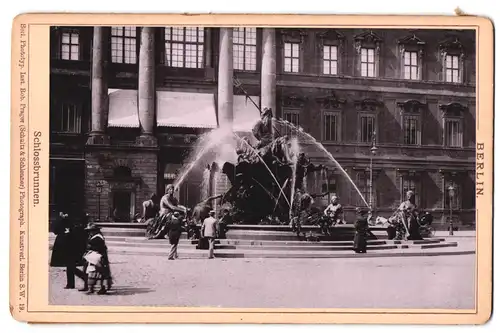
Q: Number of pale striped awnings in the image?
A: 3